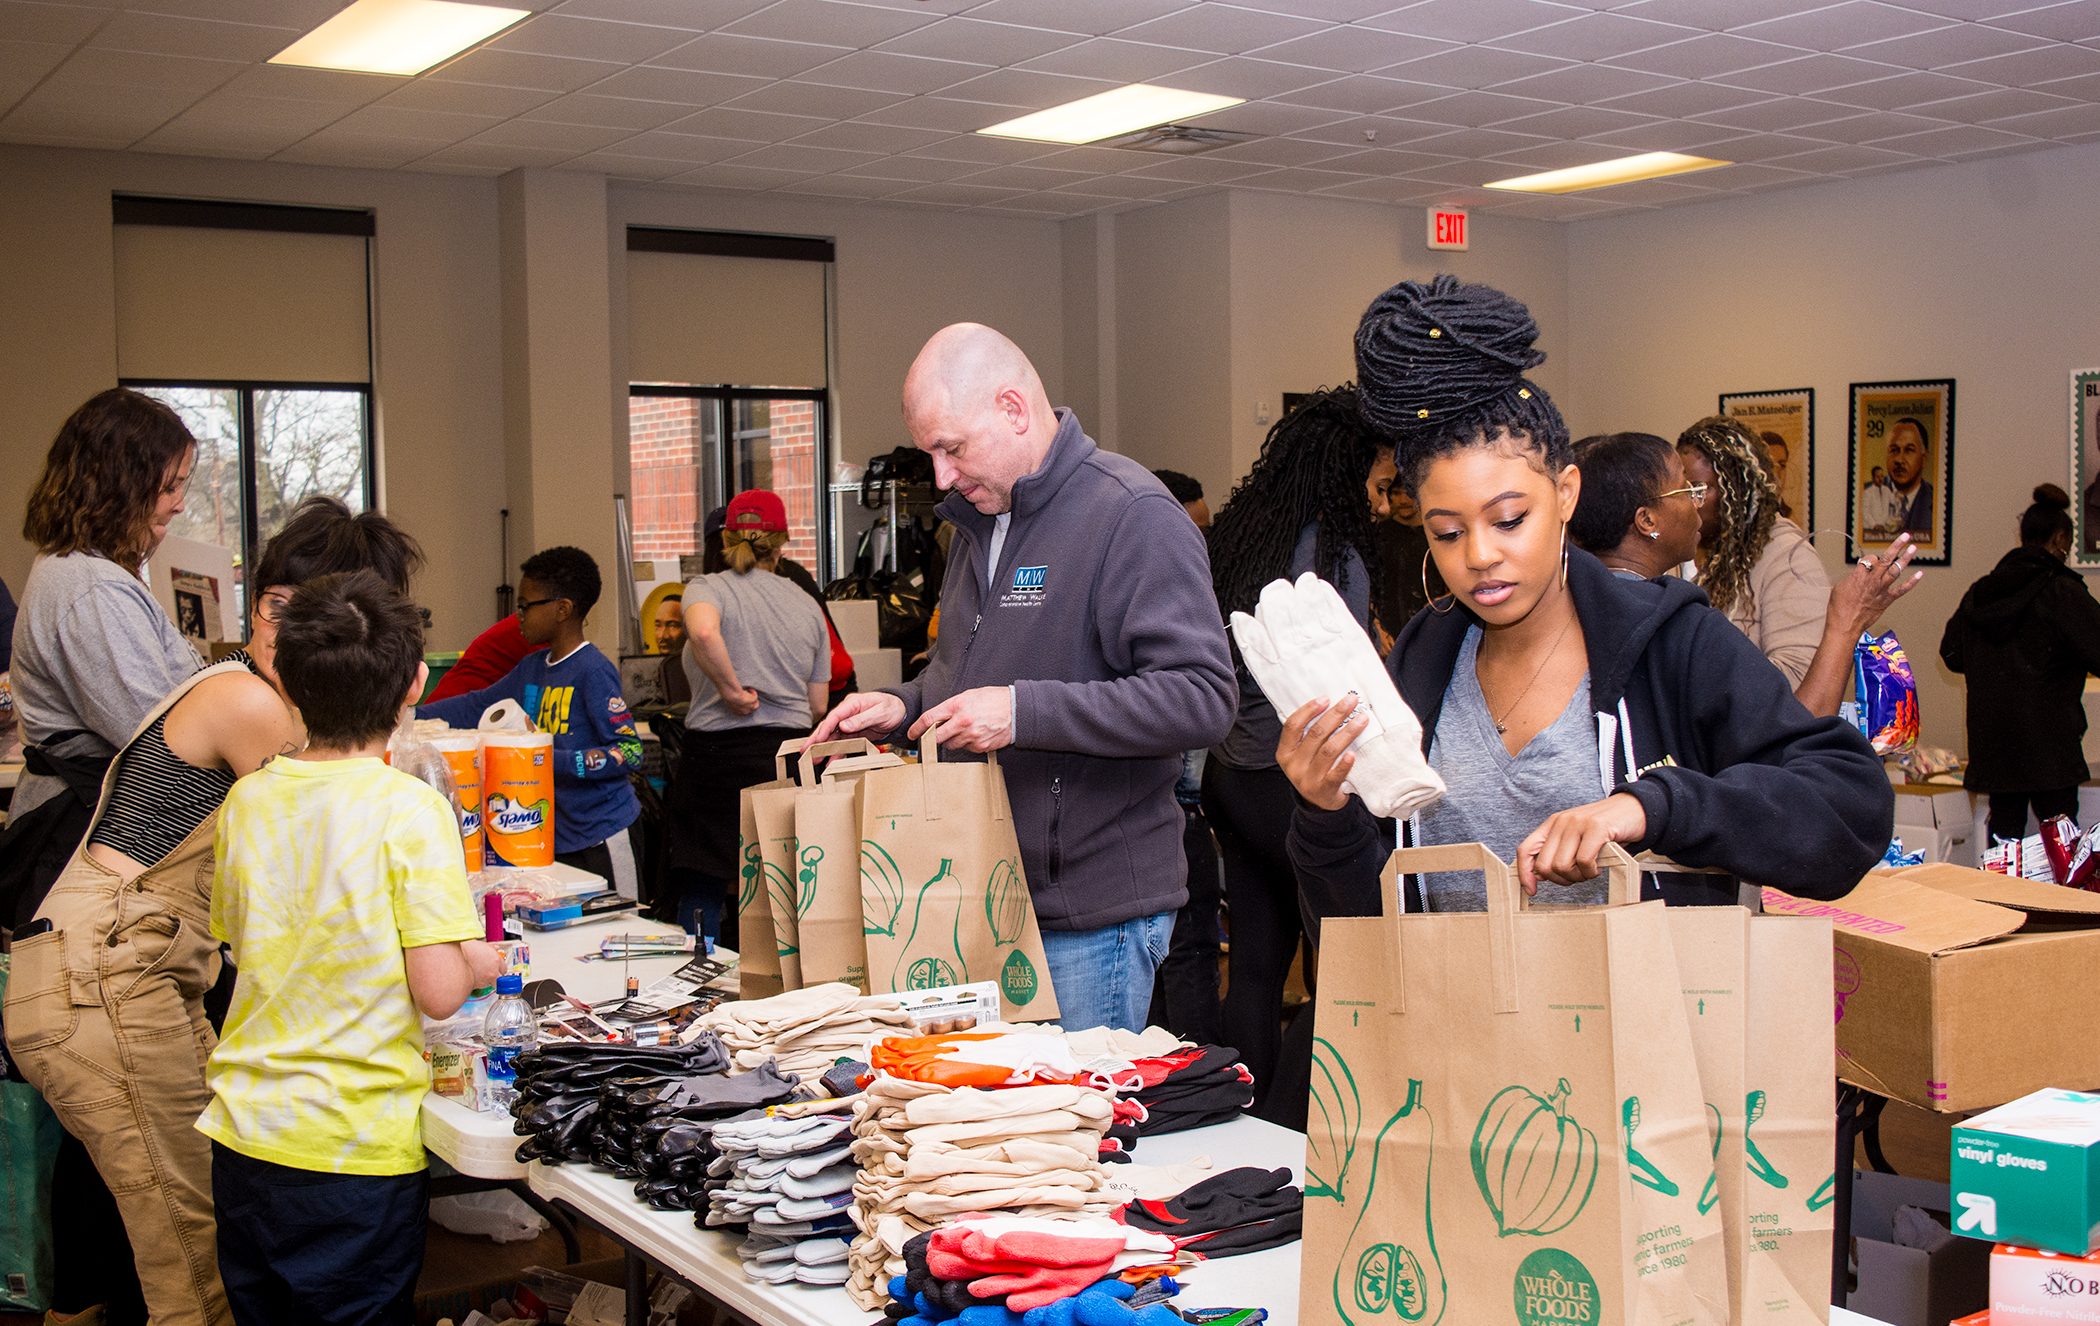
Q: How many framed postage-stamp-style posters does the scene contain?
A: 3